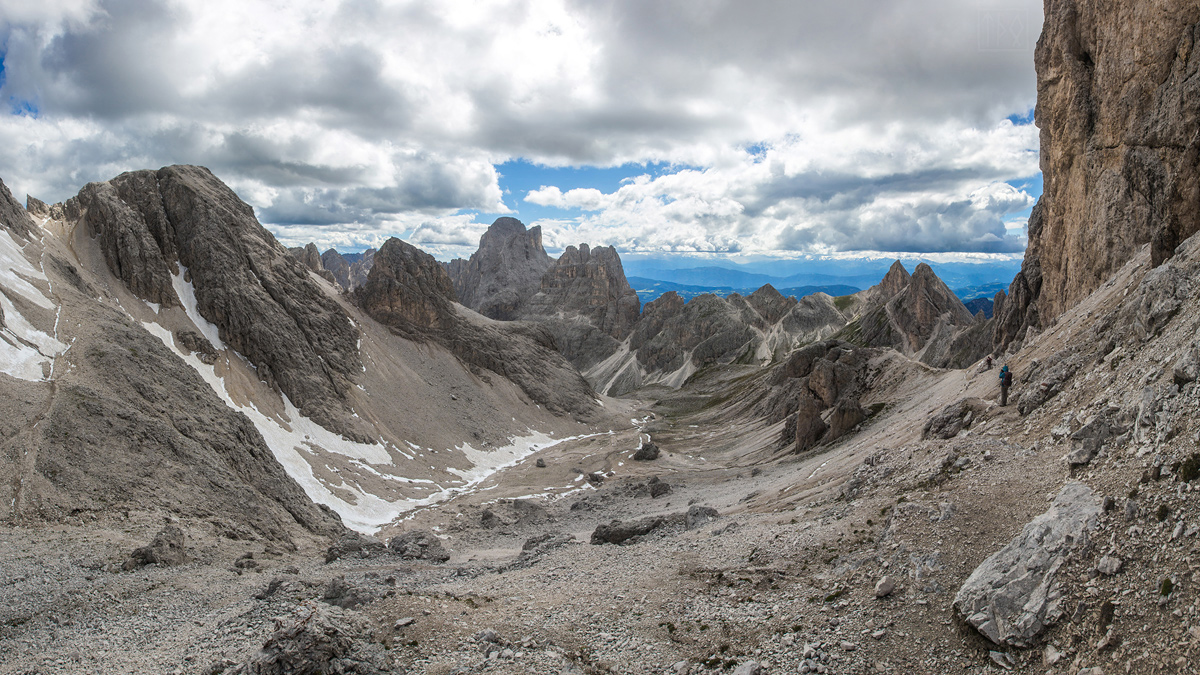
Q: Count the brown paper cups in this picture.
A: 0